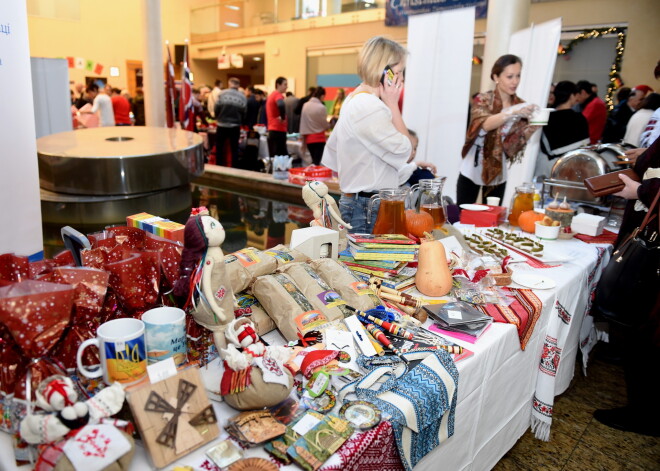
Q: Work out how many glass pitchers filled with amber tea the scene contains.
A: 3